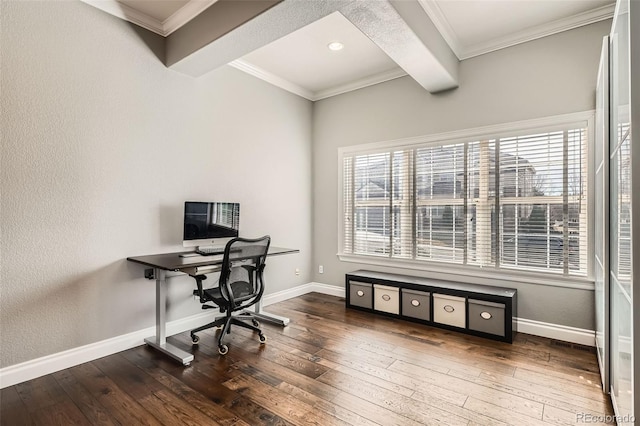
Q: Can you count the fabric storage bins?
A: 5